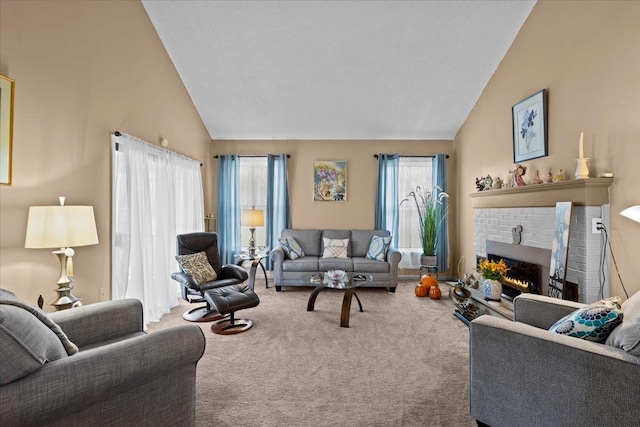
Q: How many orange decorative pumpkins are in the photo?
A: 3